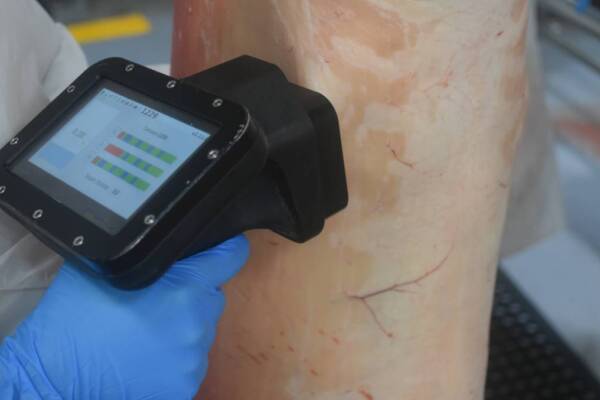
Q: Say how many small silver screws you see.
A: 10